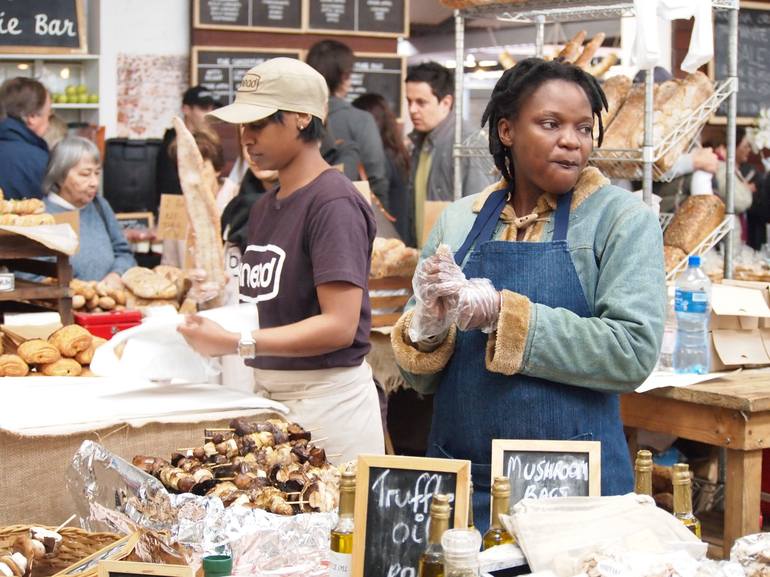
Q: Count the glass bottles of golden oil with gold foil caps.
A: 6